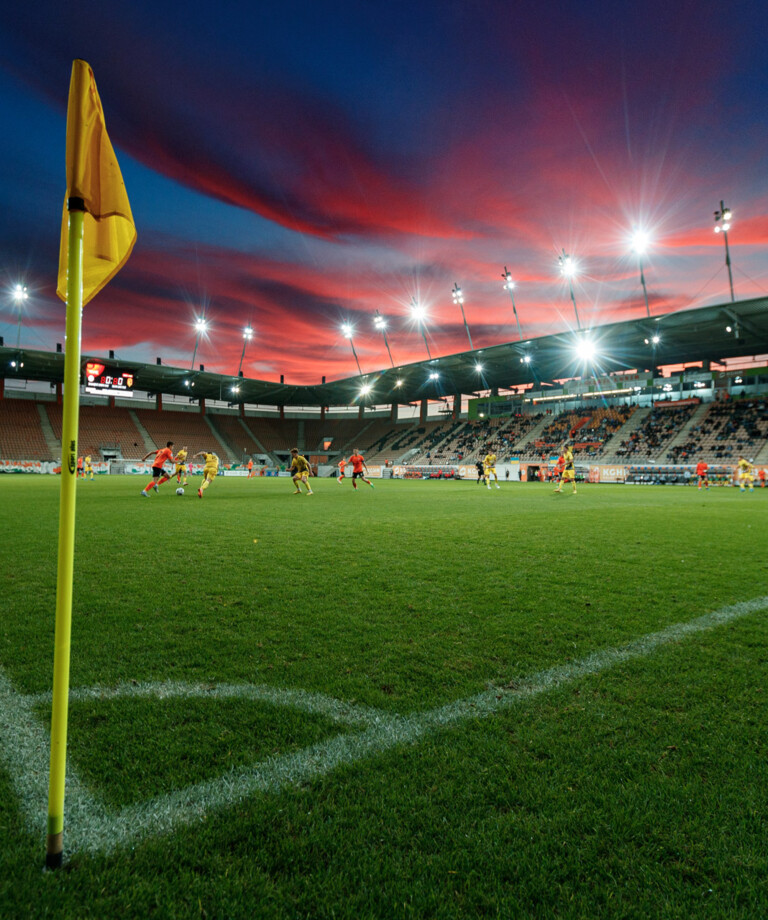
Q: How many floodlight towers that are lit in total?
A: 11